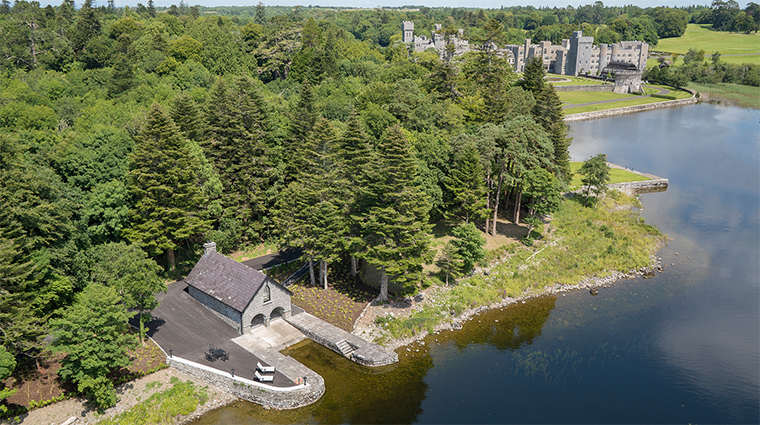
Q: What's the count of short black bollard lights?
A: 3